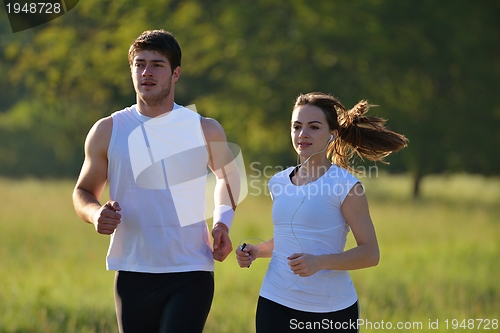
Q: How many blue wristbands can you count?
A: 0